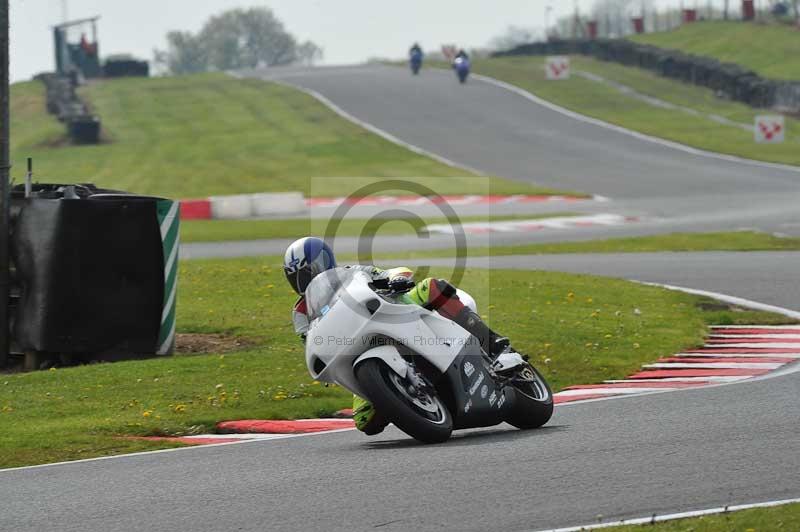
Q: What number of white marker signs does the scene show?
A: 2